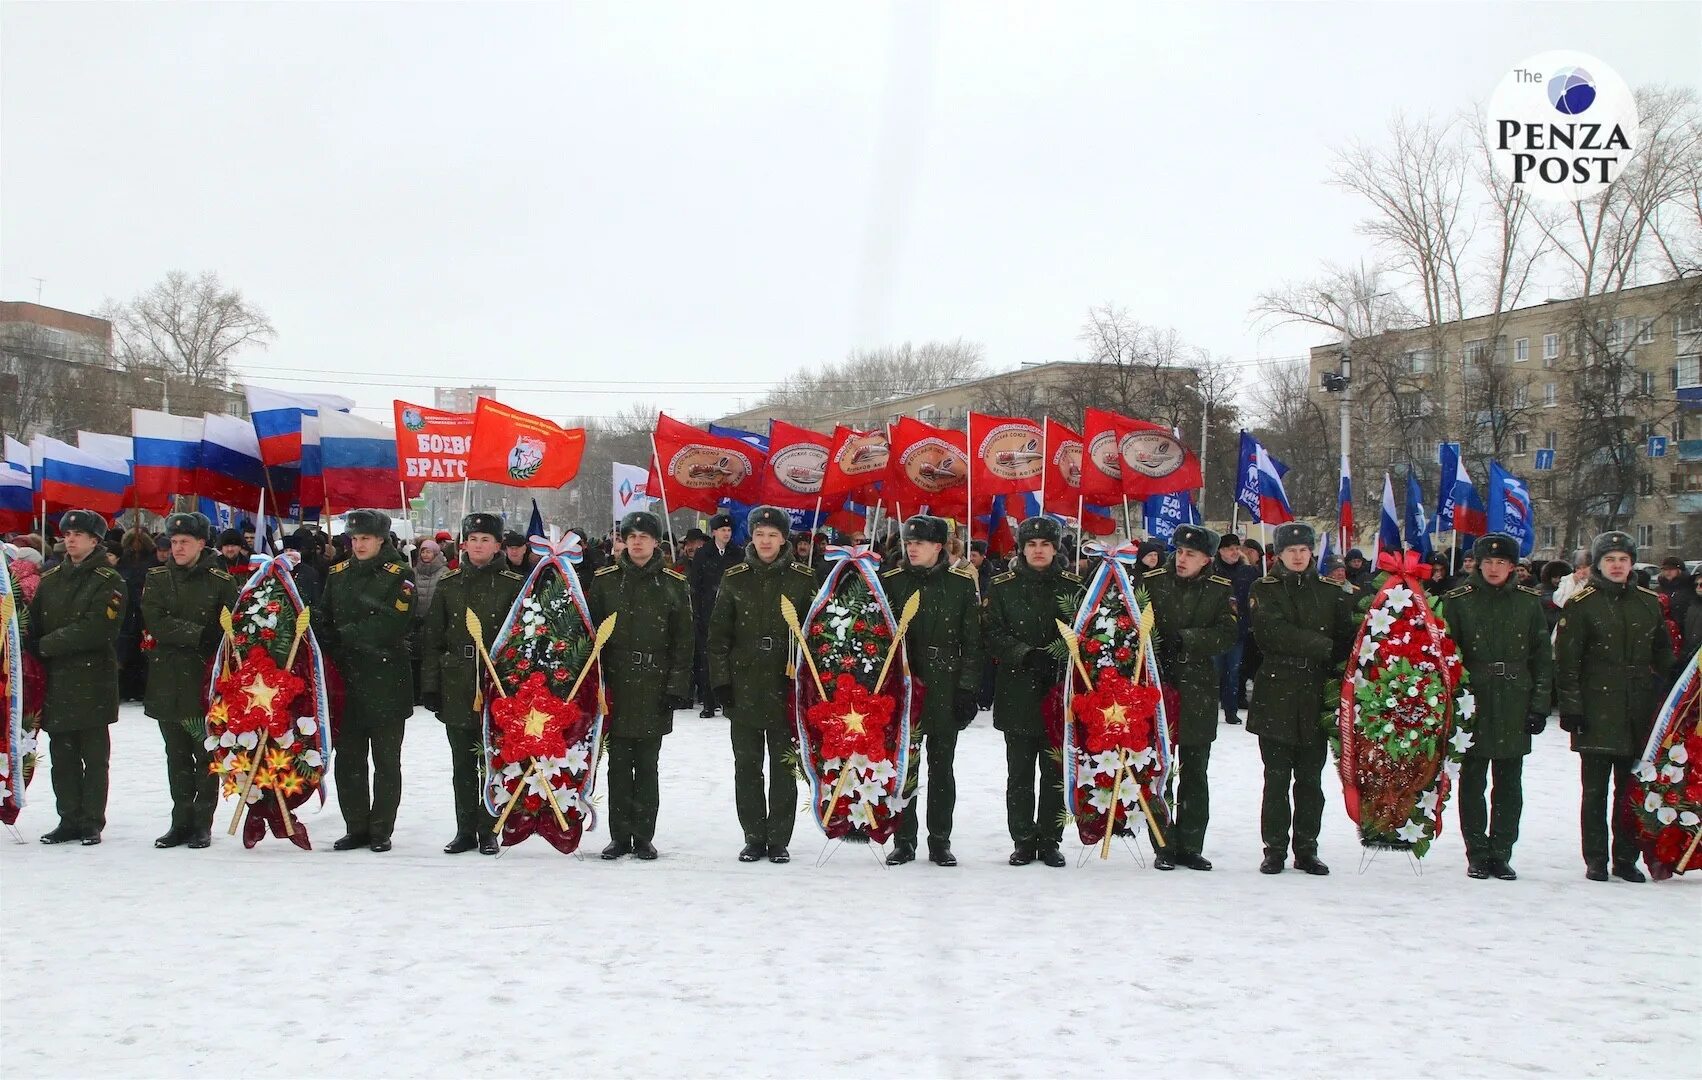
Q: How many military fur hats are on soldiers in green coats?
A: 12